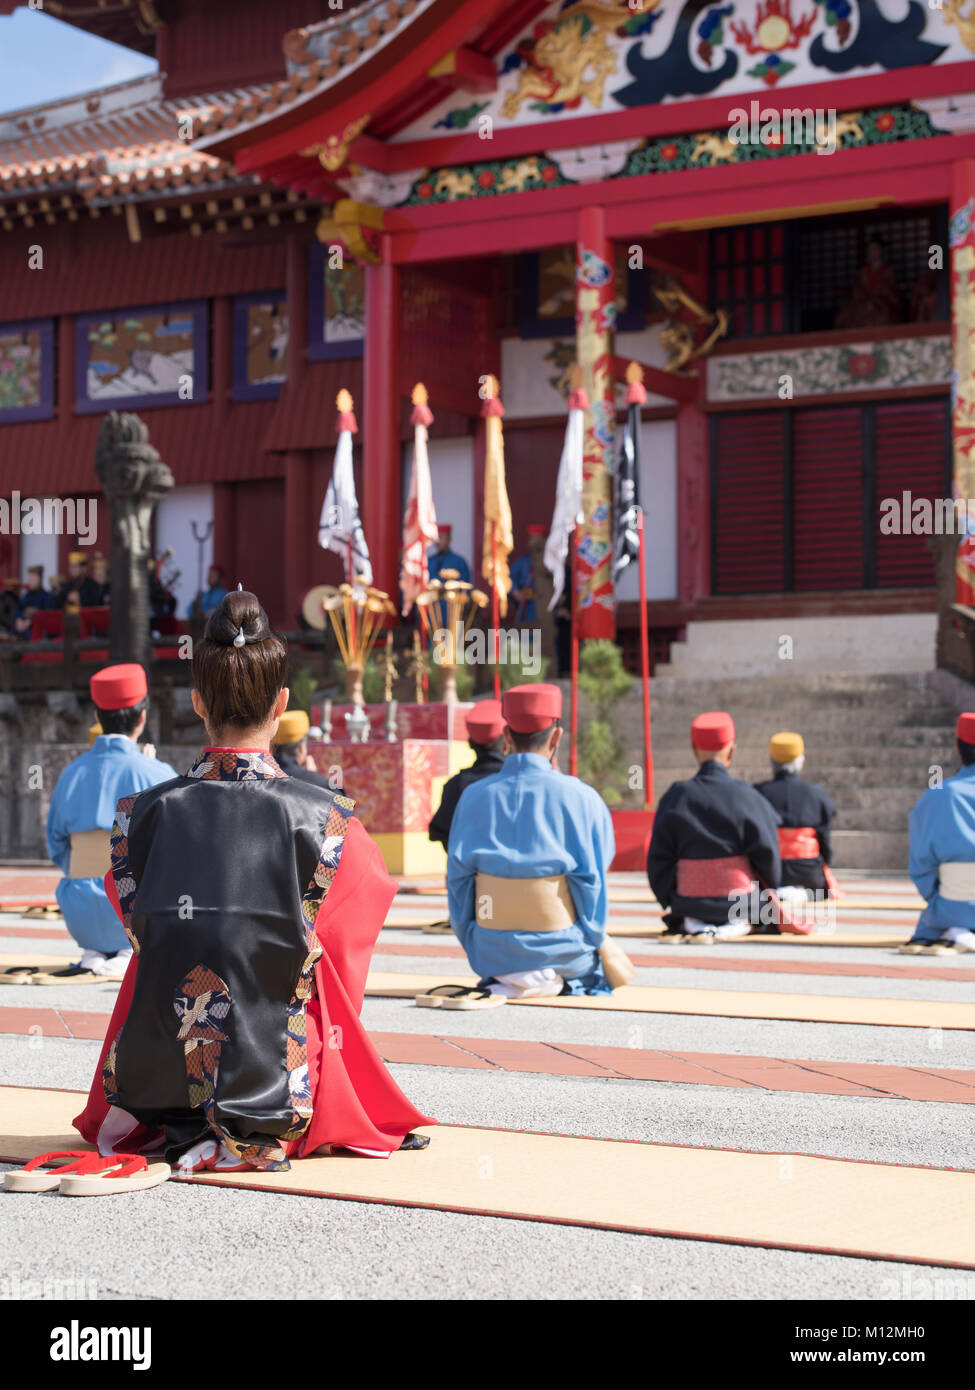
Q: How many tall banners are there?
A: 5